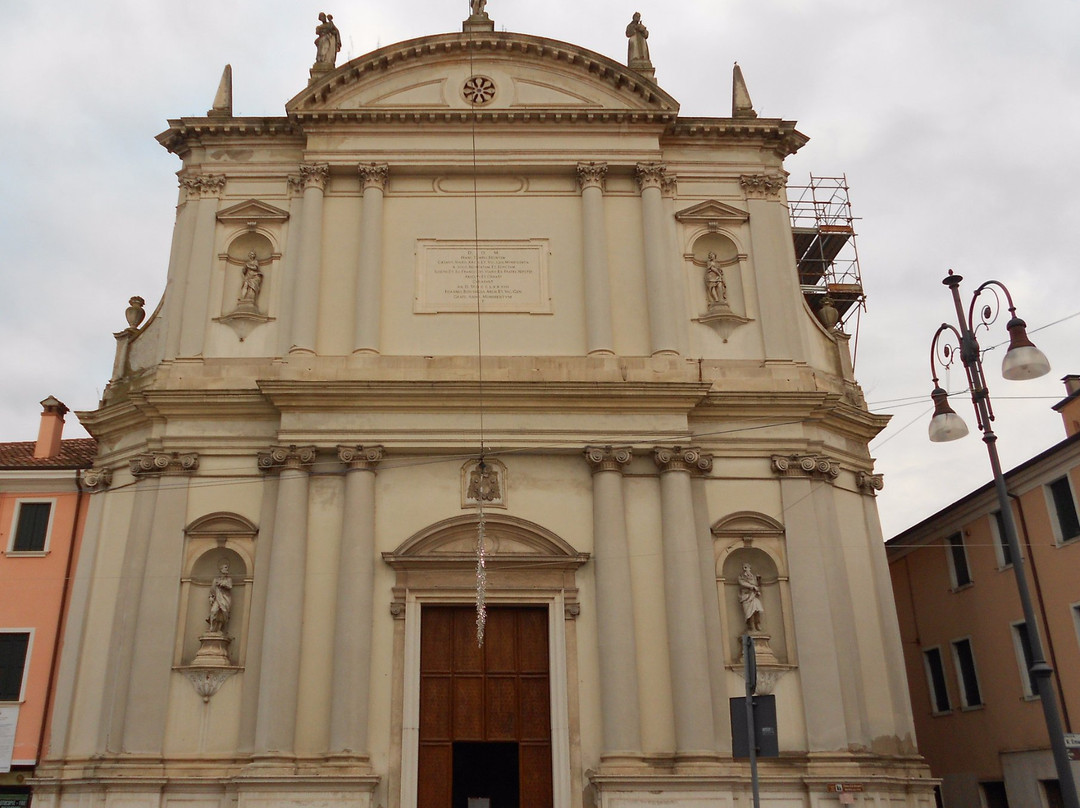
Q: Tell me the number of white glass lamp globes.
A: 2